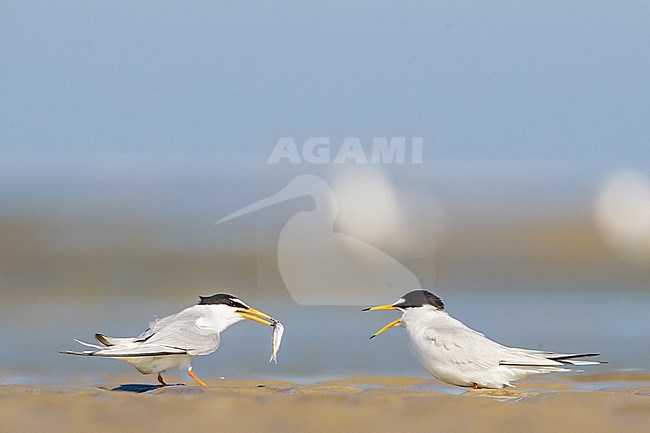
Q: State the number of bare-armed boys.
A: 0